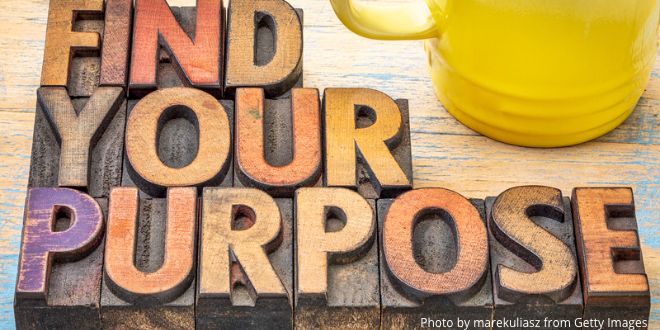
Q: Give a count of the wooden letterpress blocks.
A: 15